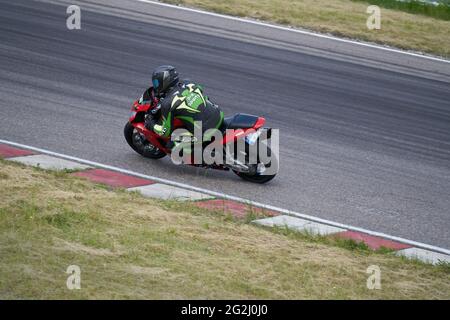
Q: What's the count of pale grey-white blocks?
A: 4